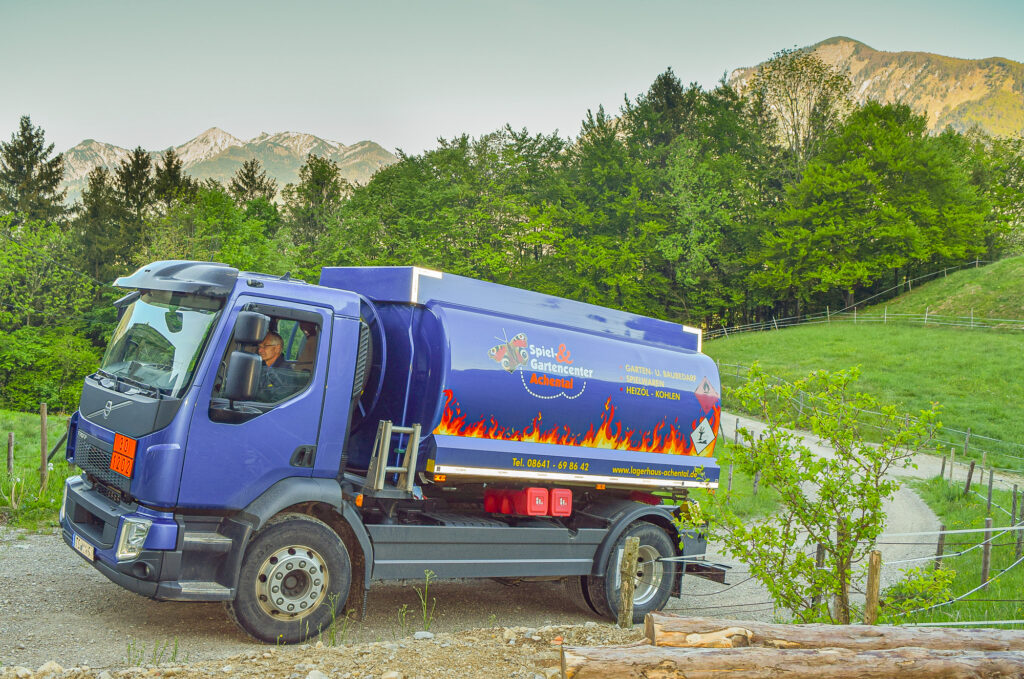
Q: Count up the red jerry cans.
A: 2